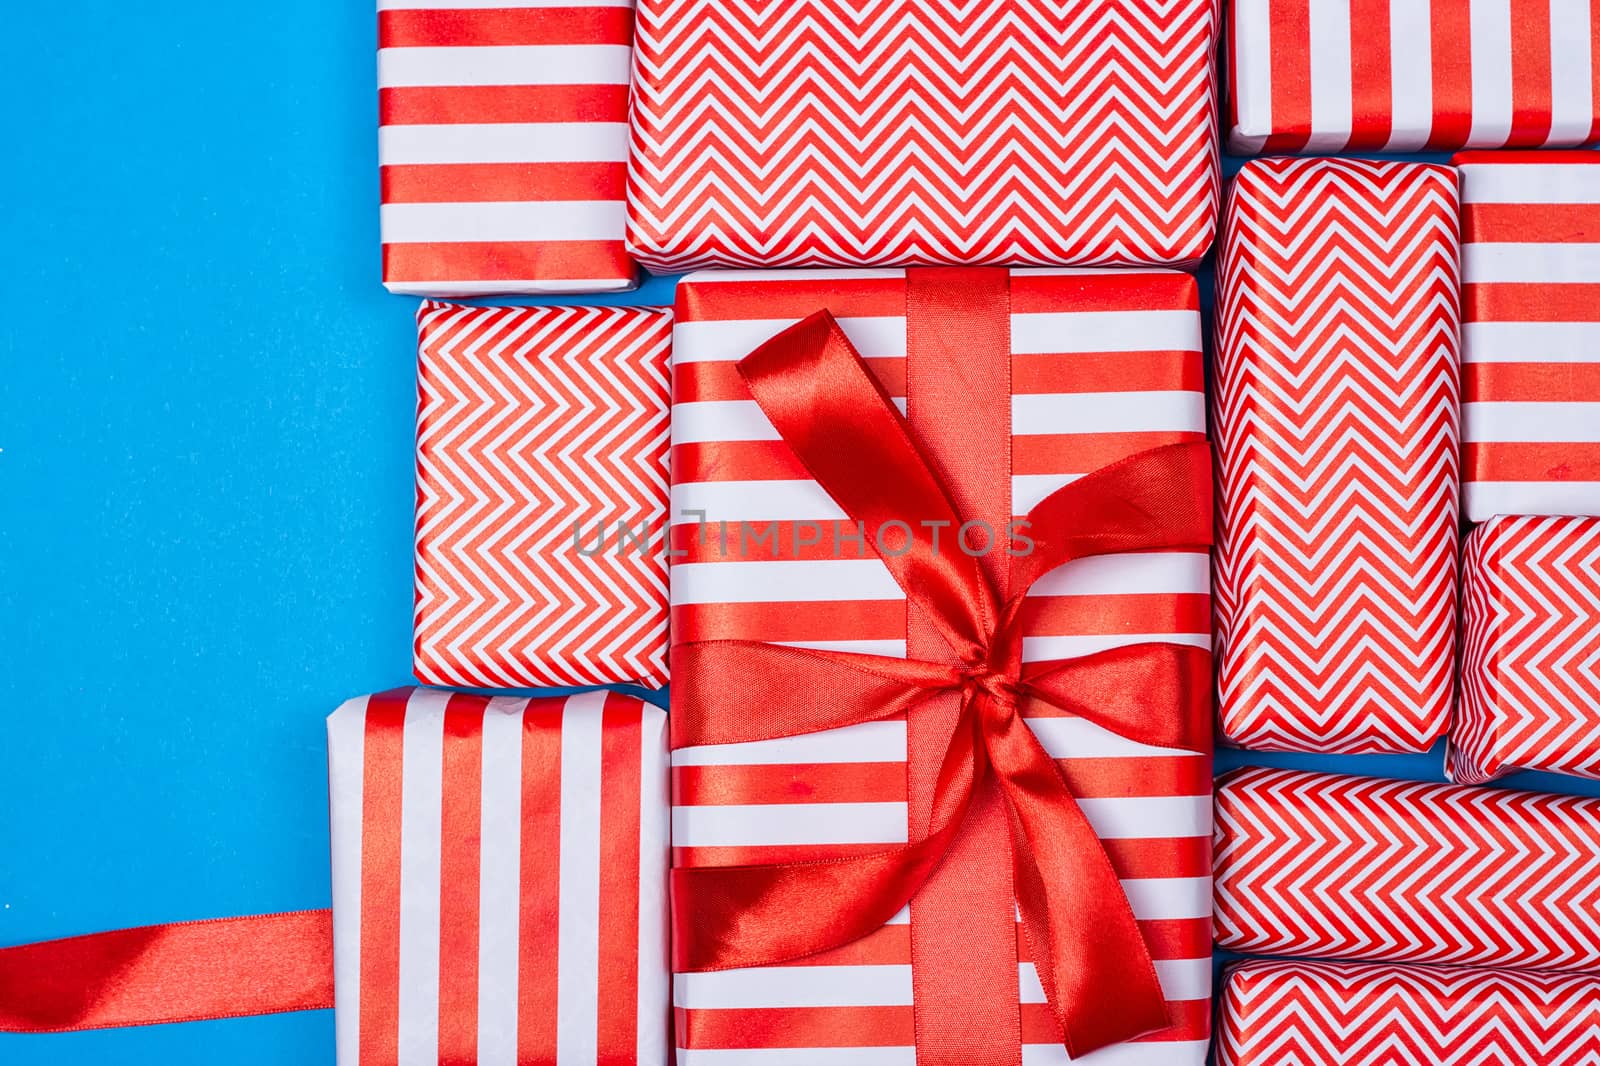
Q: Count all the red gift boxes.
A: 11